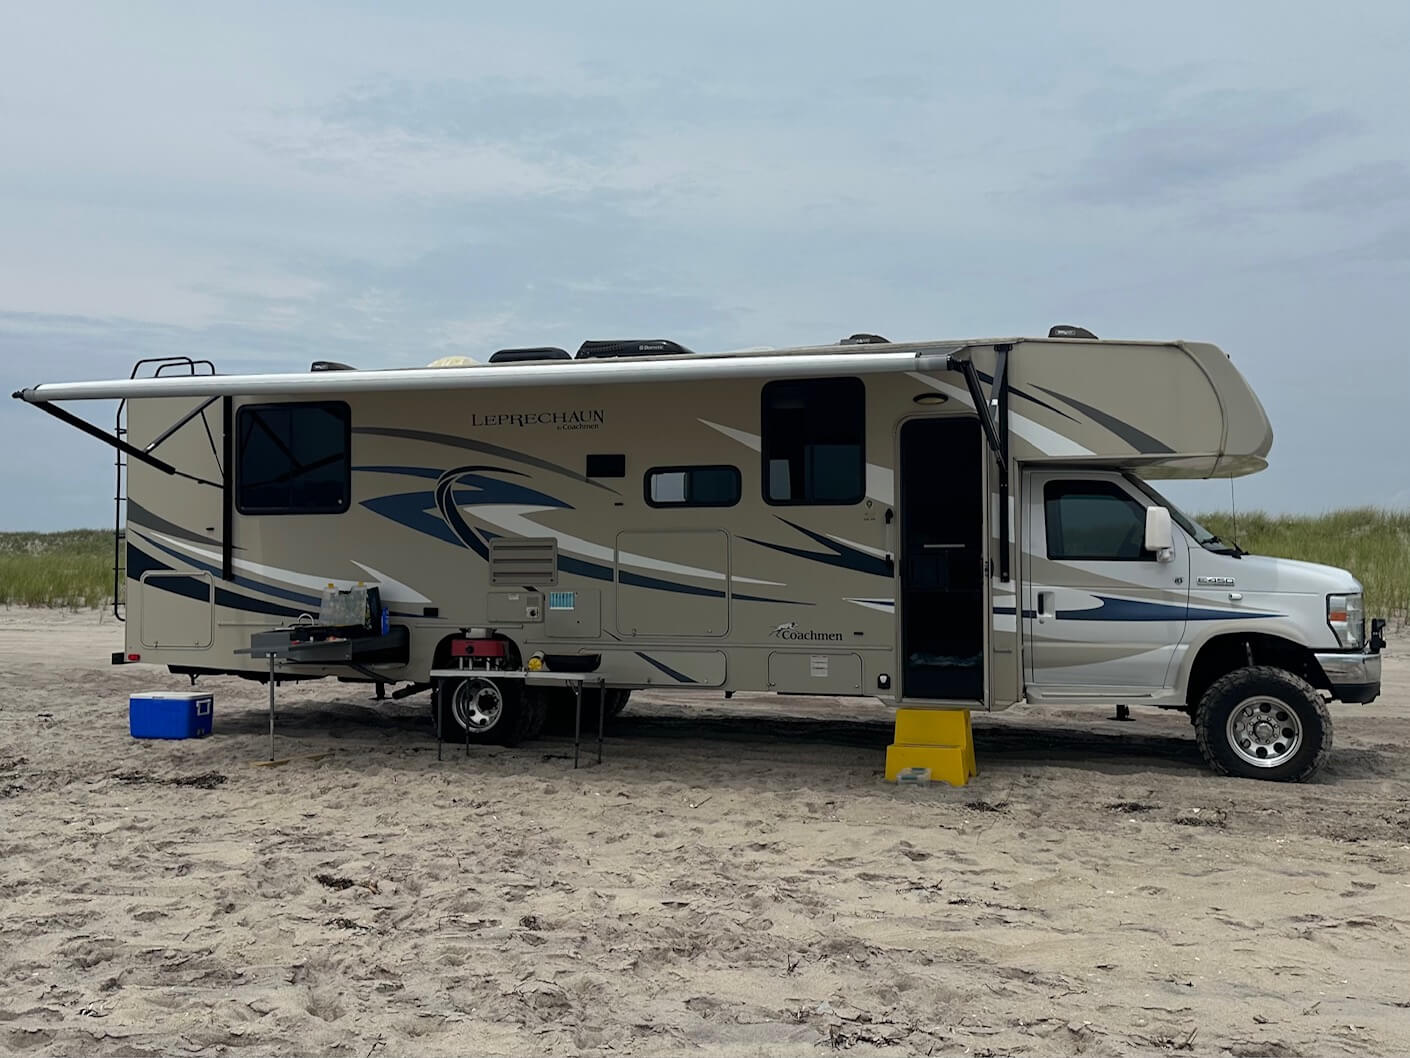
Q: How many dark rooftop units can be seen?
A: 5